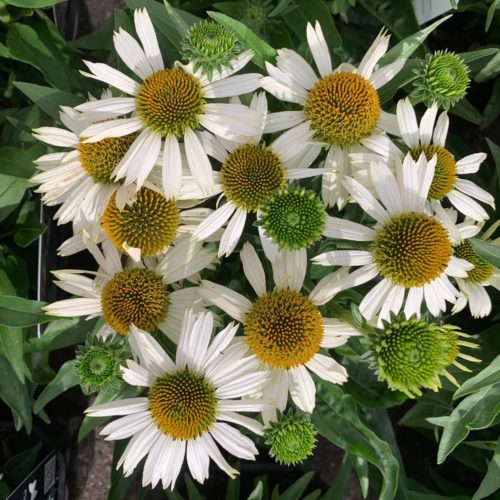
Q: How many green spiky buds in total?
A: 6